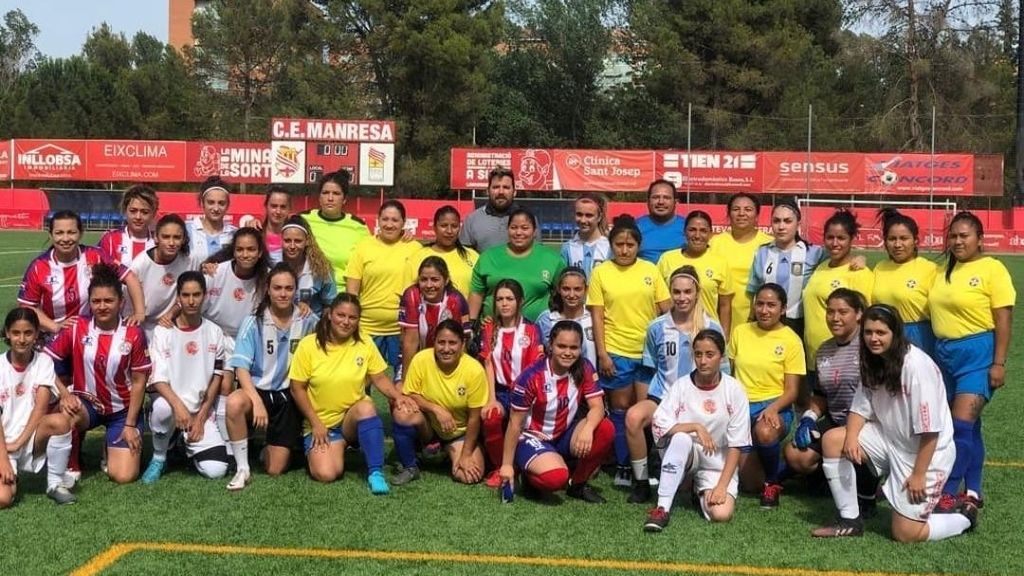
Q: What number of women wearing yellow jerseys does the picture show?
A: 11